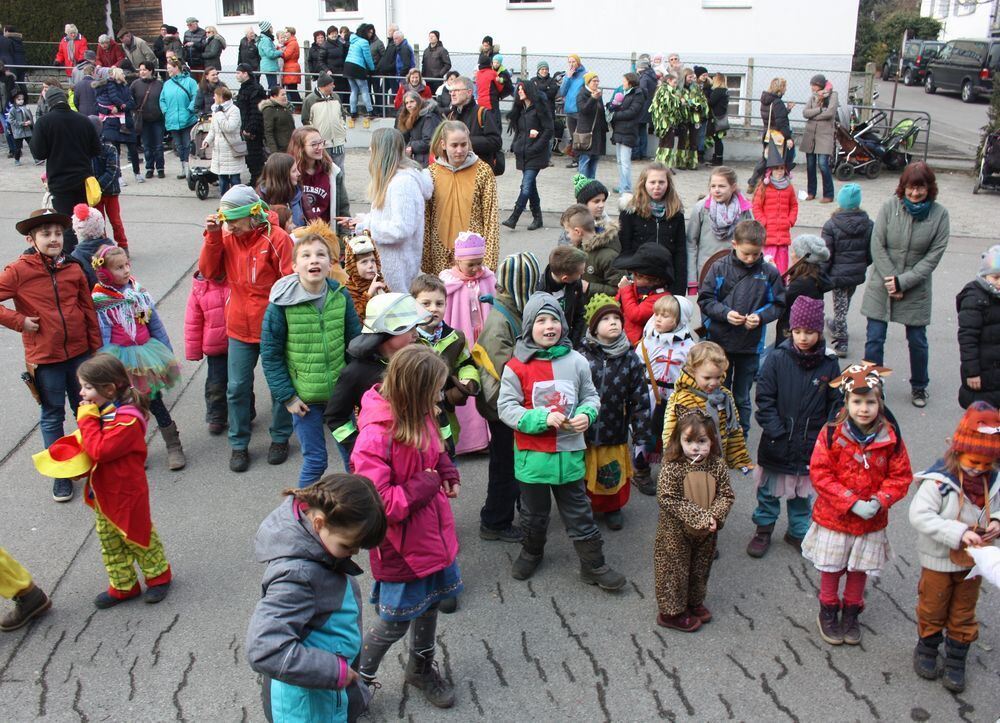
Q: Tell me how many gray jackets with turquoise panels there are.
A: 1